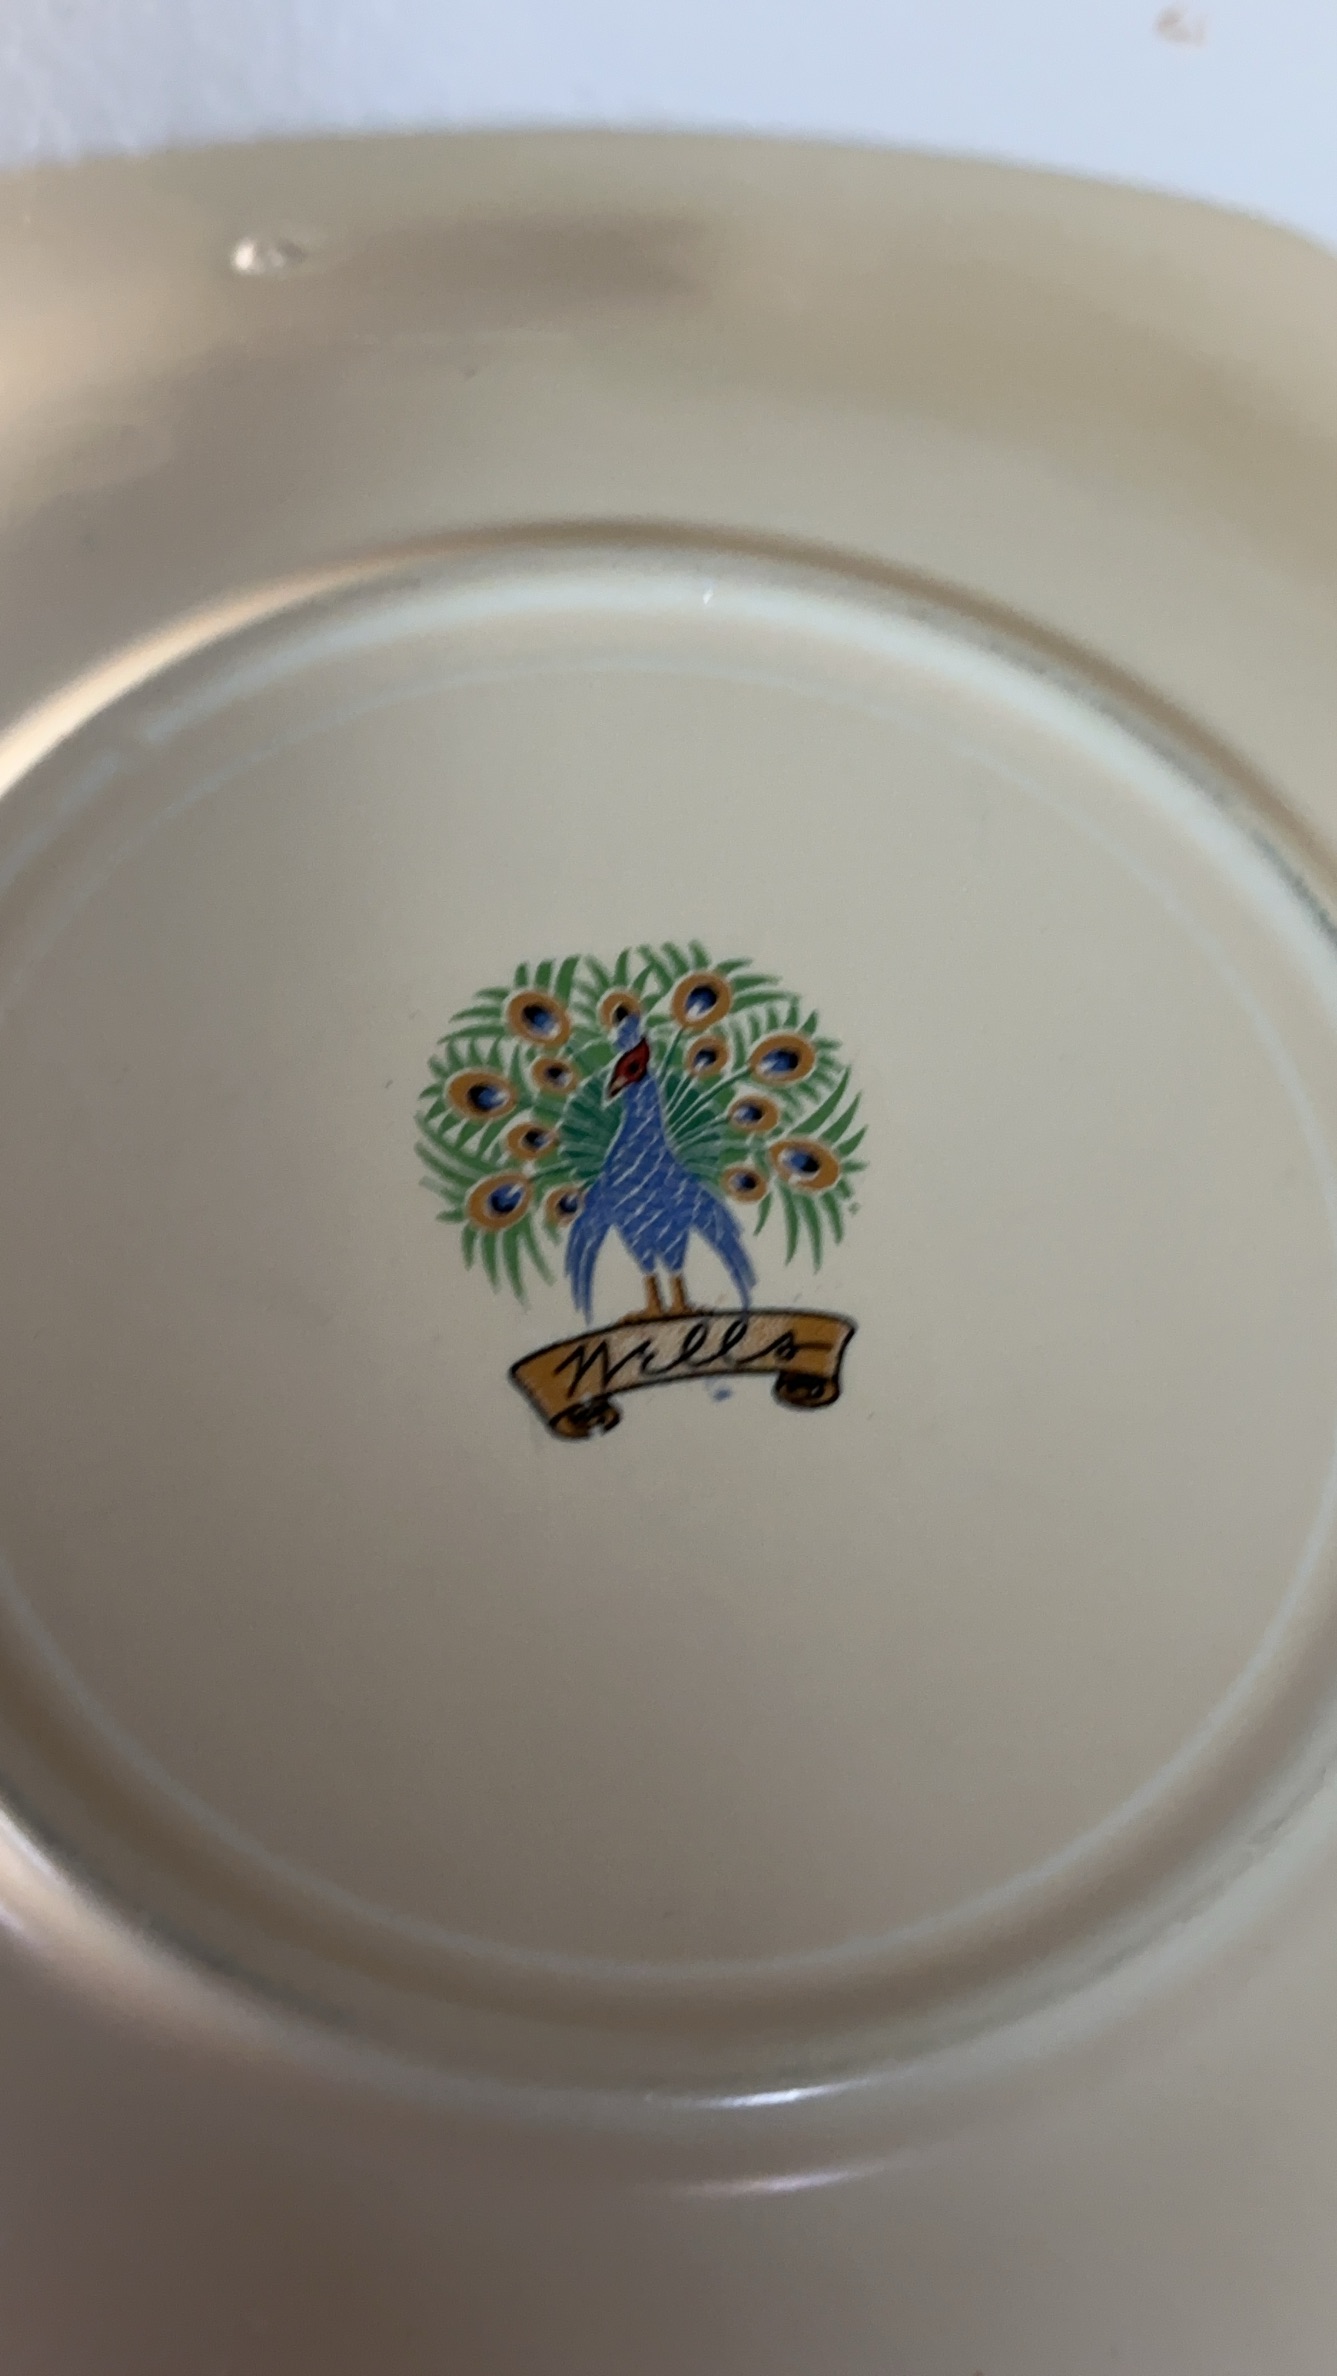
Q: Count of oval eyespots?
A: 13